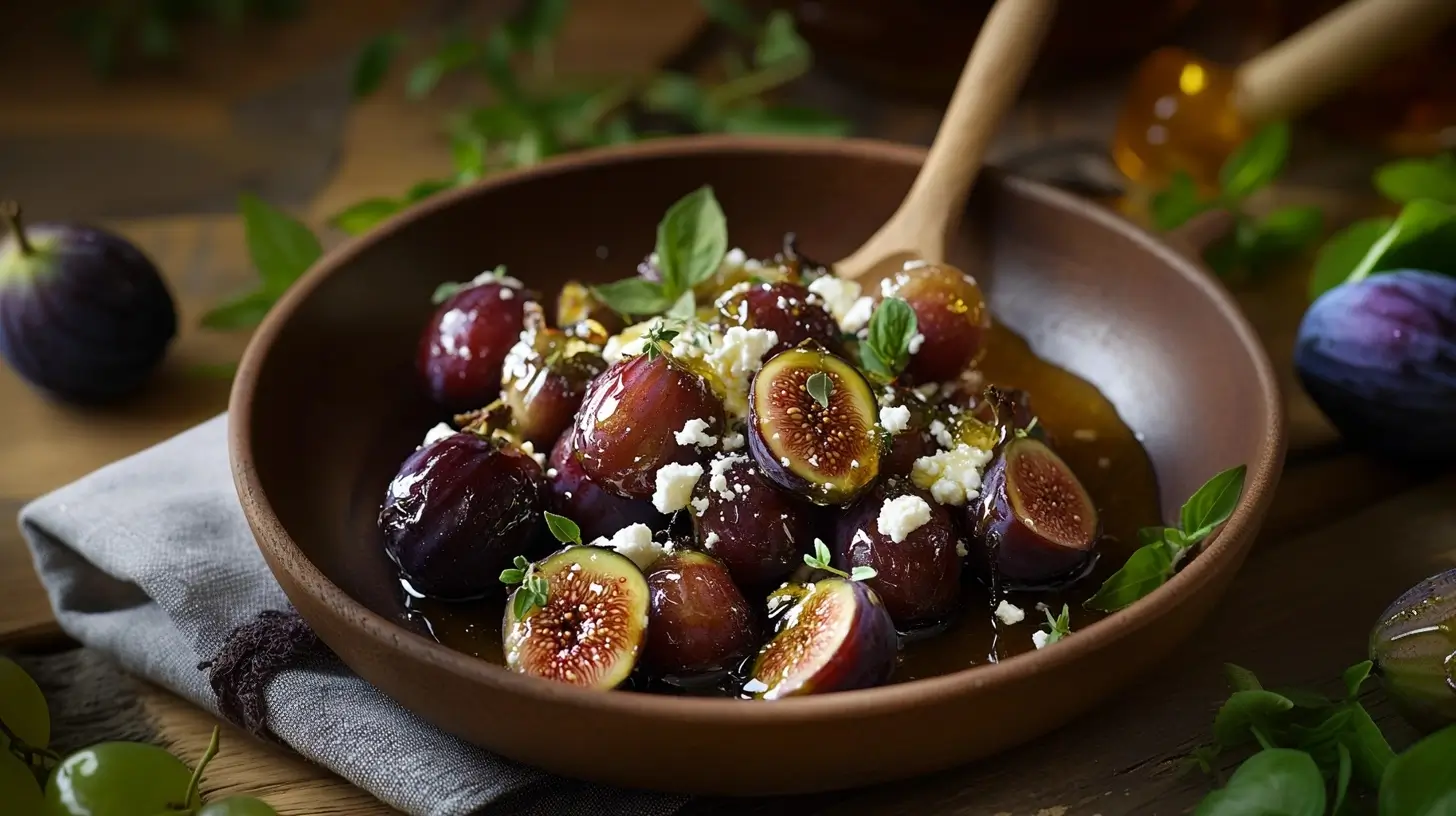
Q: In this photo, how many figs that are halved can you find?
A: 4